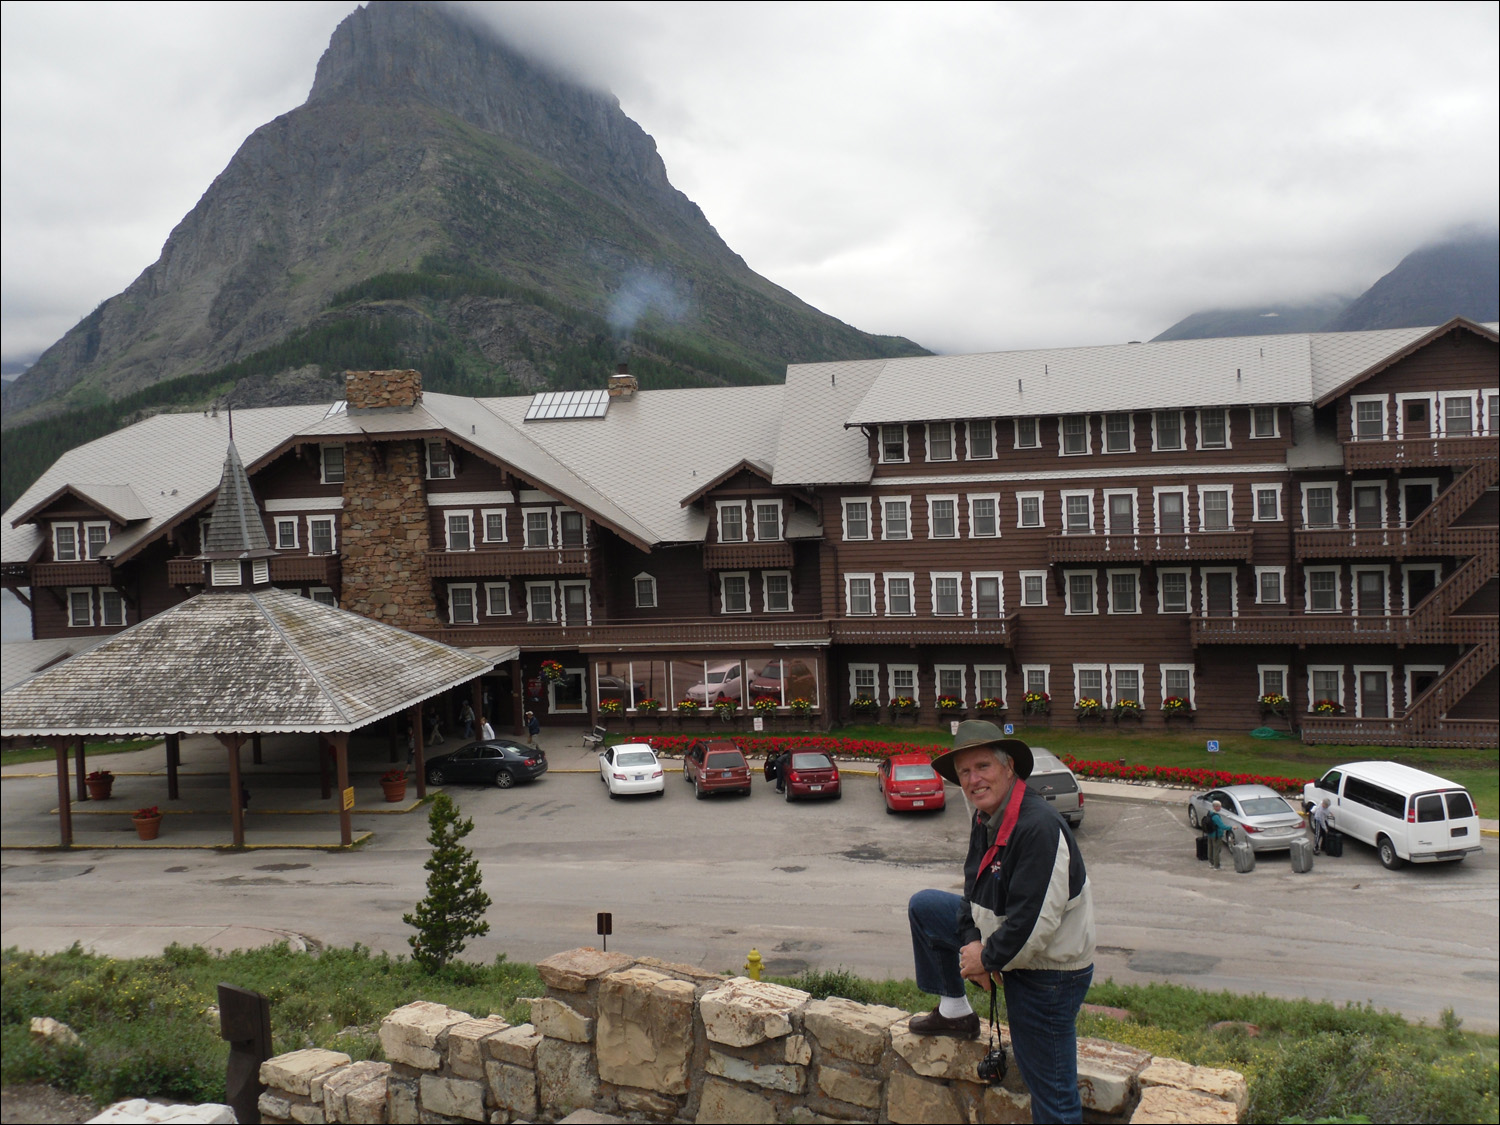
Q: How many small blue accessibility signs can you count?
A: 2